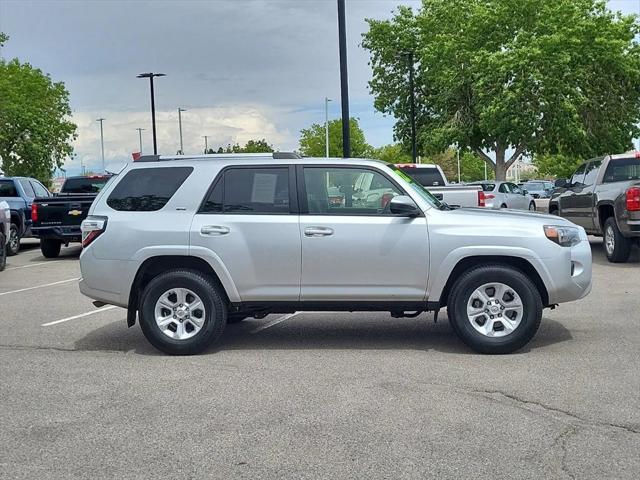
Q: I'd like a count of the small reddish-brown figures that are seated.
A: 0